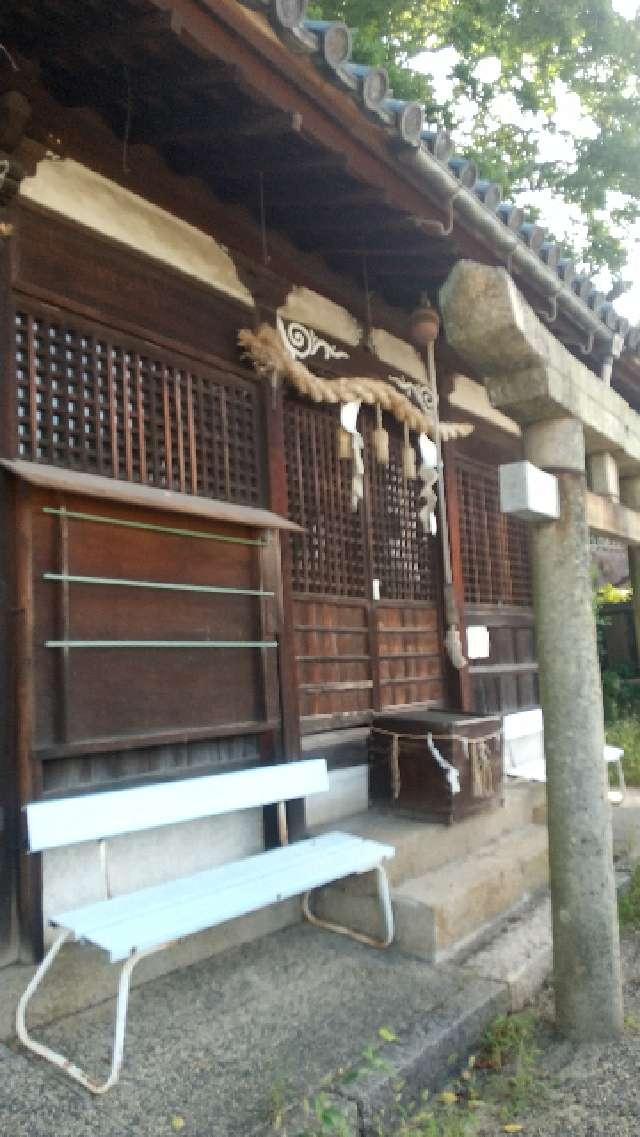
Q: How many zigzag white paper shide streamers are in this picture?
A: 3